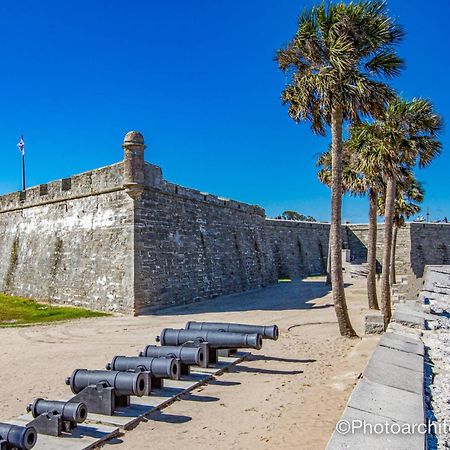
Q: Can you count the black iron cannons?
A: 7